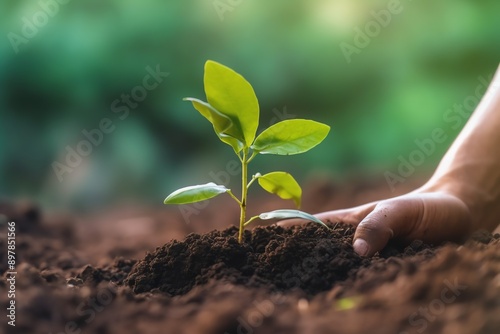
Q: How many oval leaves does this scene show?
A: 6